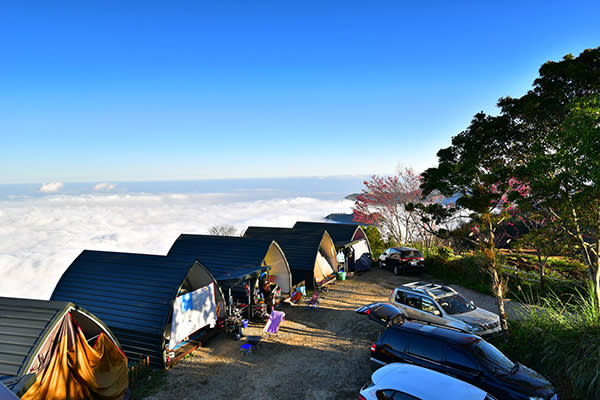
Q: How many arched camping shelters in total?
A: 5